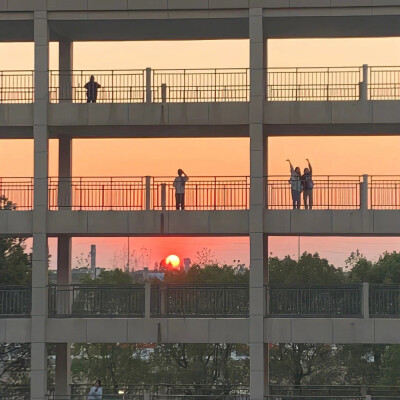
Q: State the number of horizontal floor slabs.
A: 4